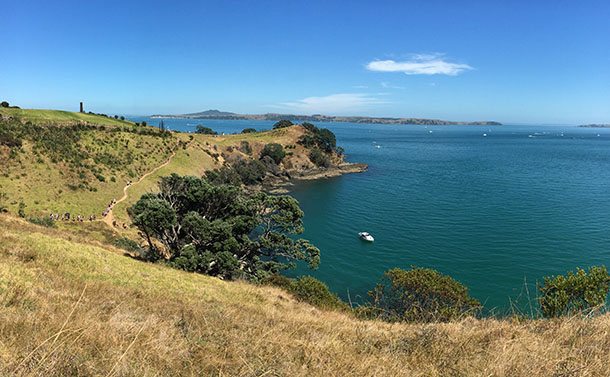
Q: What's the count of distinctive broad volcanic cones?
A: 1